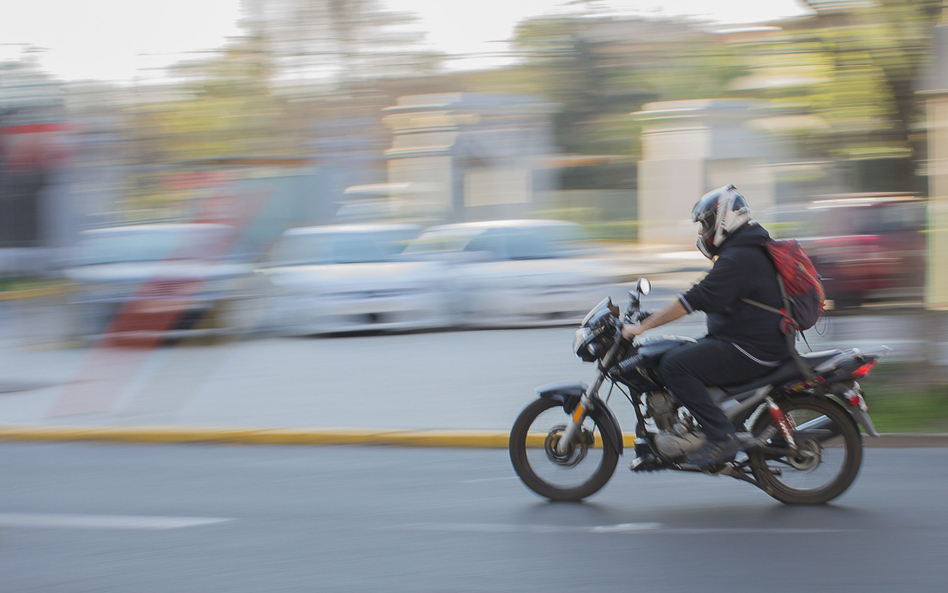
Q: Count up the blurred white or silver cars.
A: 3